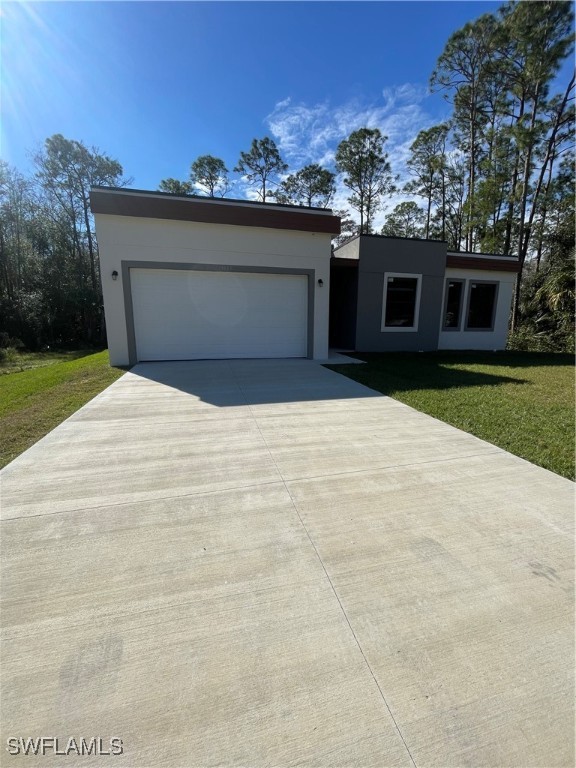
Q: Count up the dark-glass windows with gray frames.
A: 2